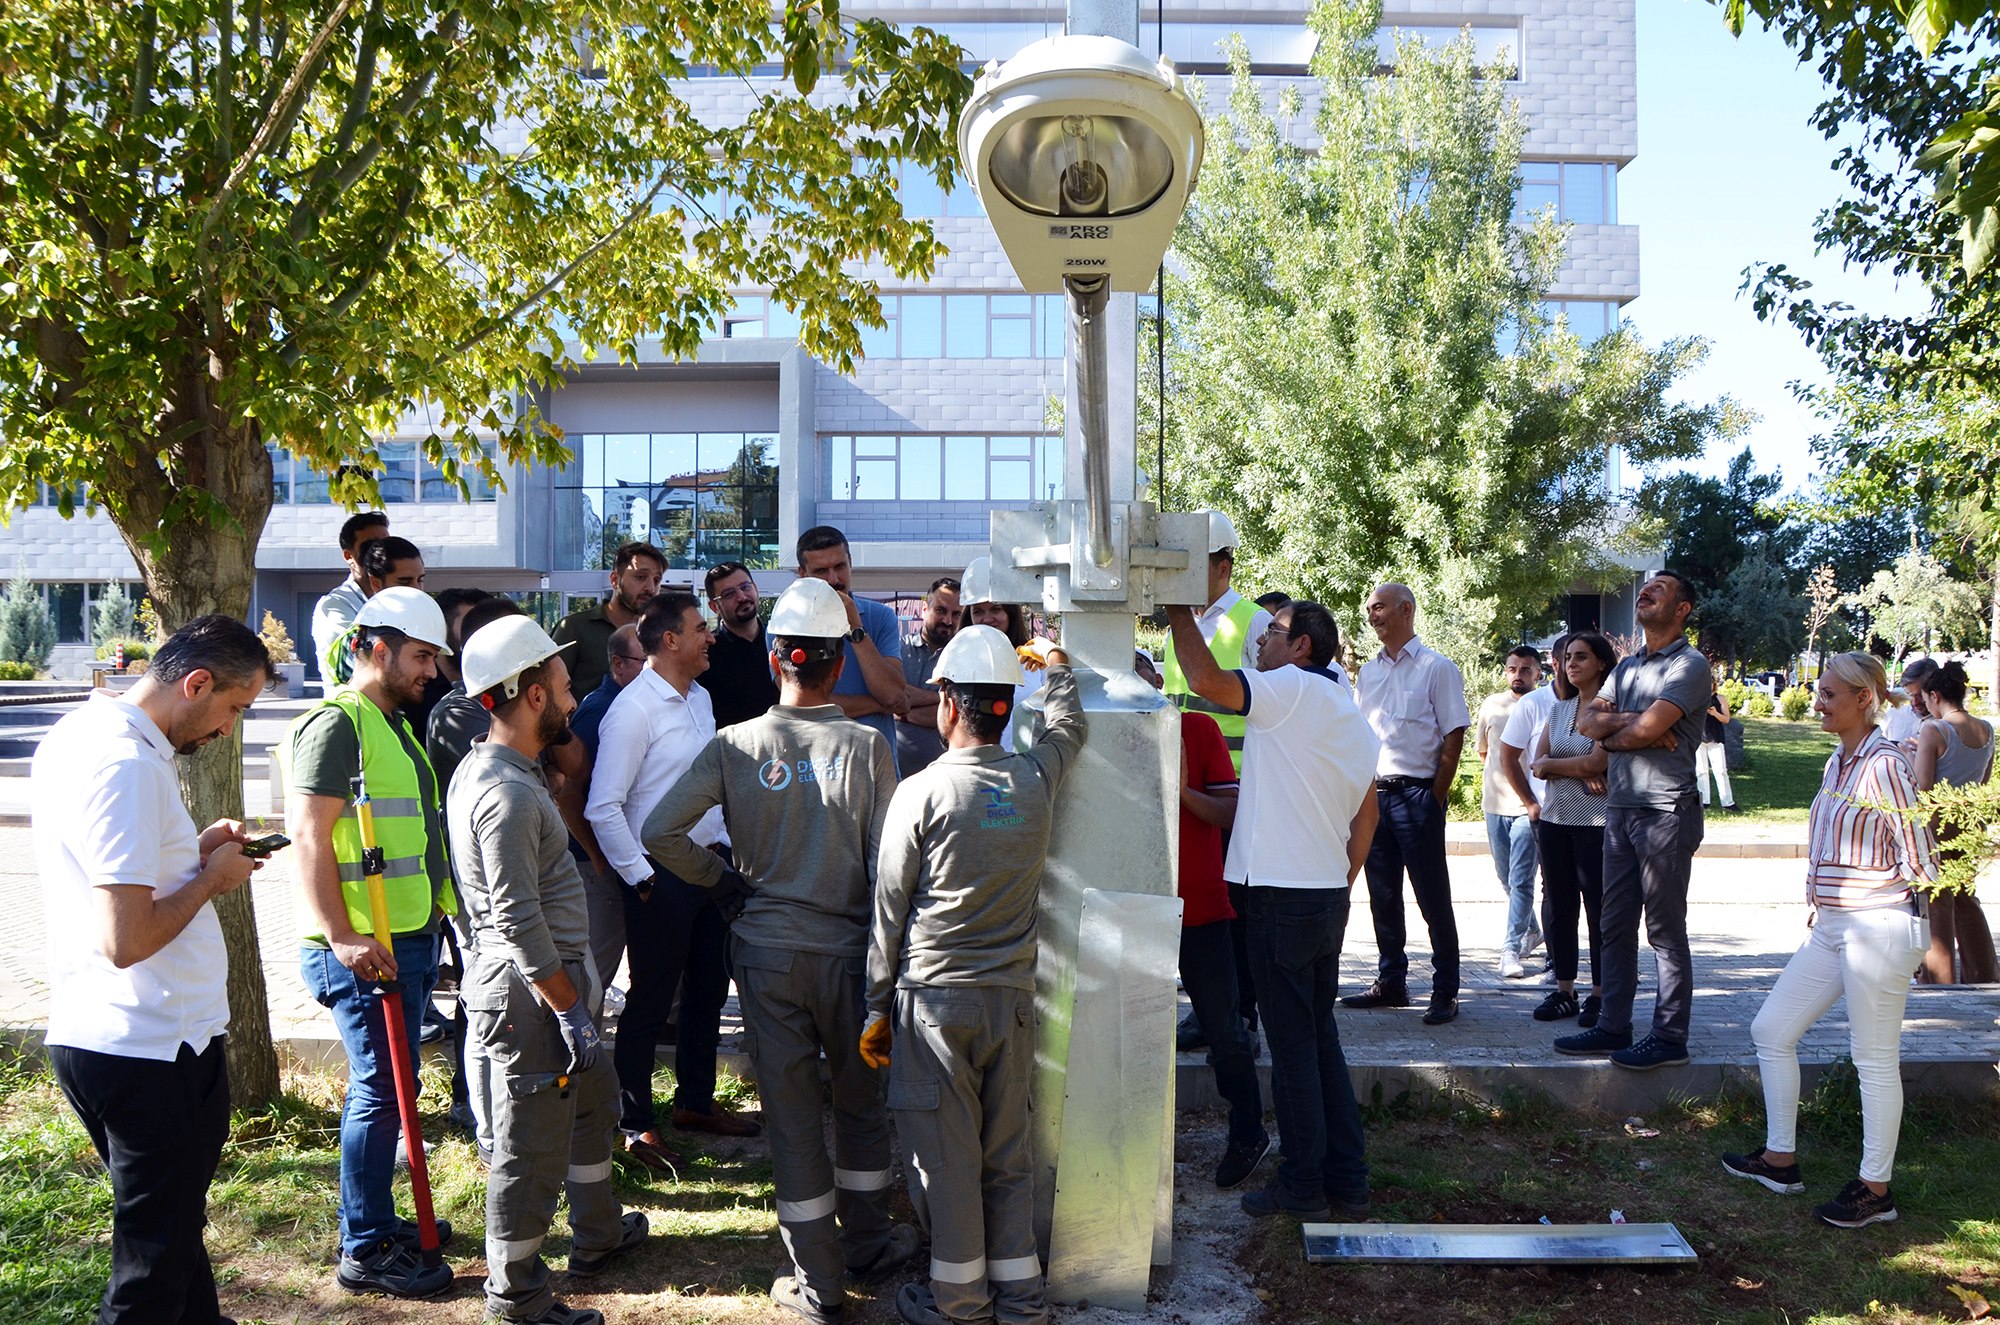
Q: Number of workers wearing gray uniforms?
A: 3